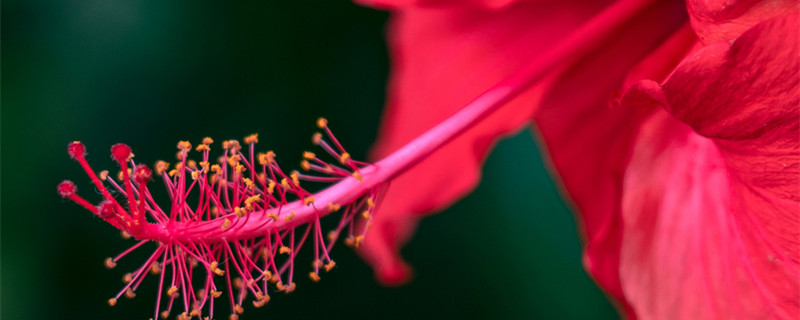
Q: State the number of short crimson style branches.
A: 5